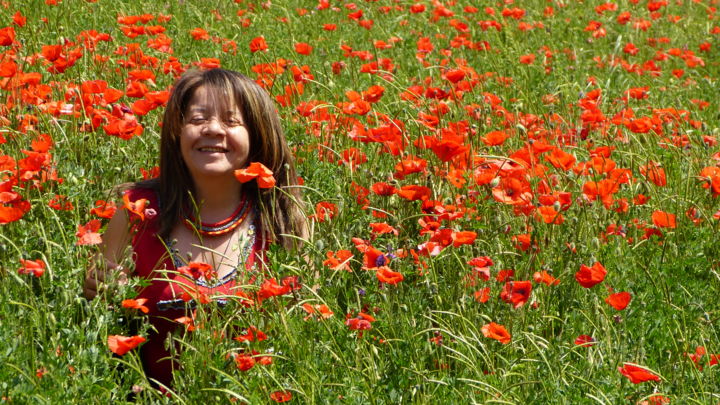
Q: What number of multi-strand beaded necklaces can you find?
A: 1